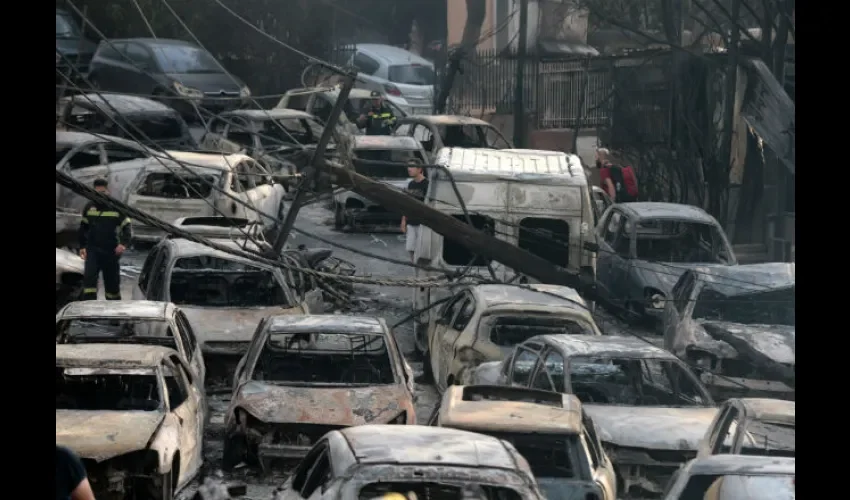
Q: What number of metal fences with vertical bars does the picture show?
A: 2